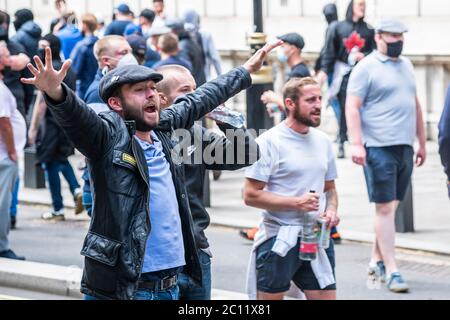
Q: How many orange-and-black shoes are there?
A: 2